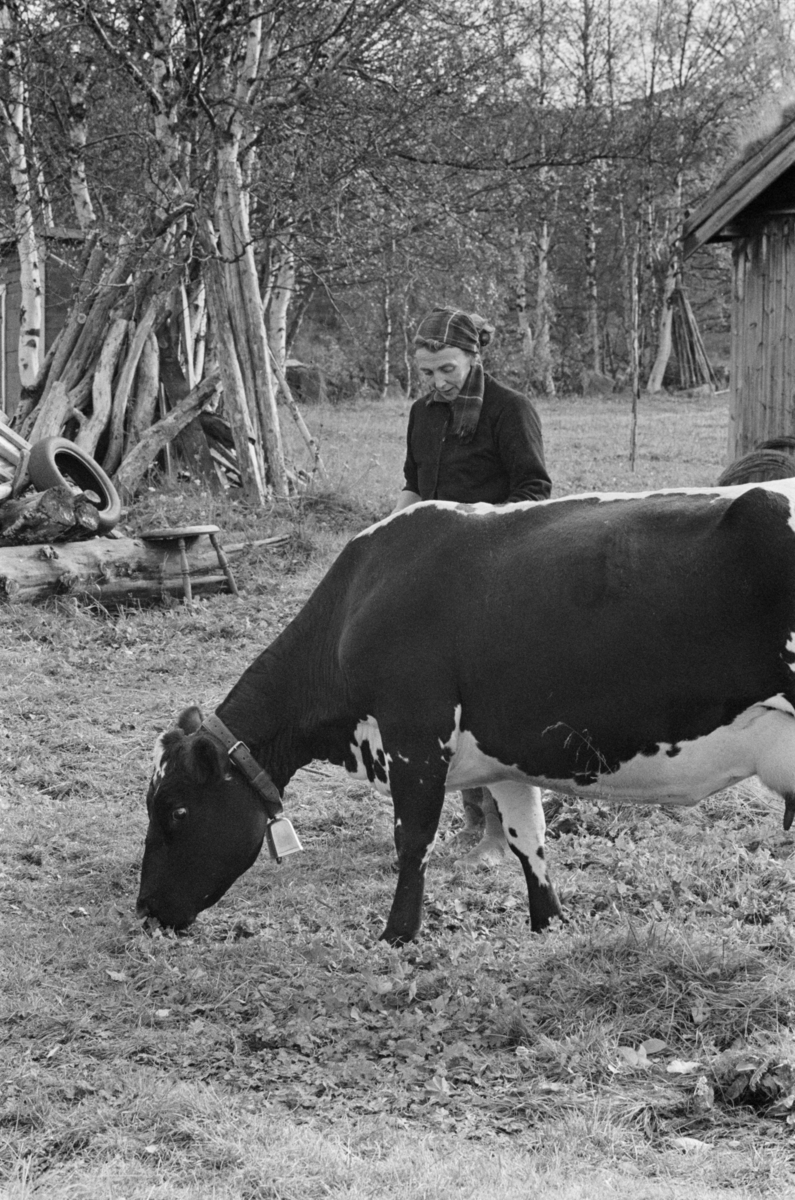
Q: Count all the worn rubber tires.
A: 1